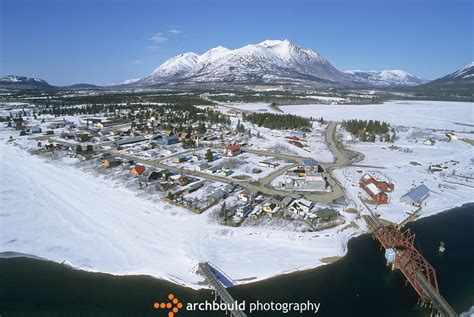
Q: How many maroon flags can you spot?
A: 0